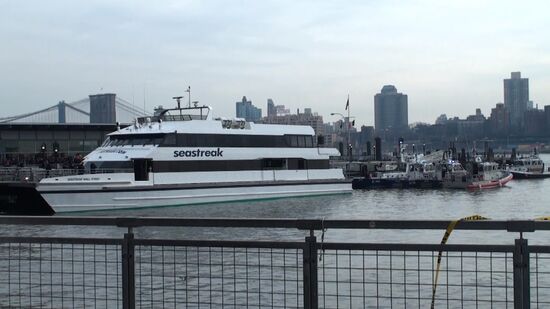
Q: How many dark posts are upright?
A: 3